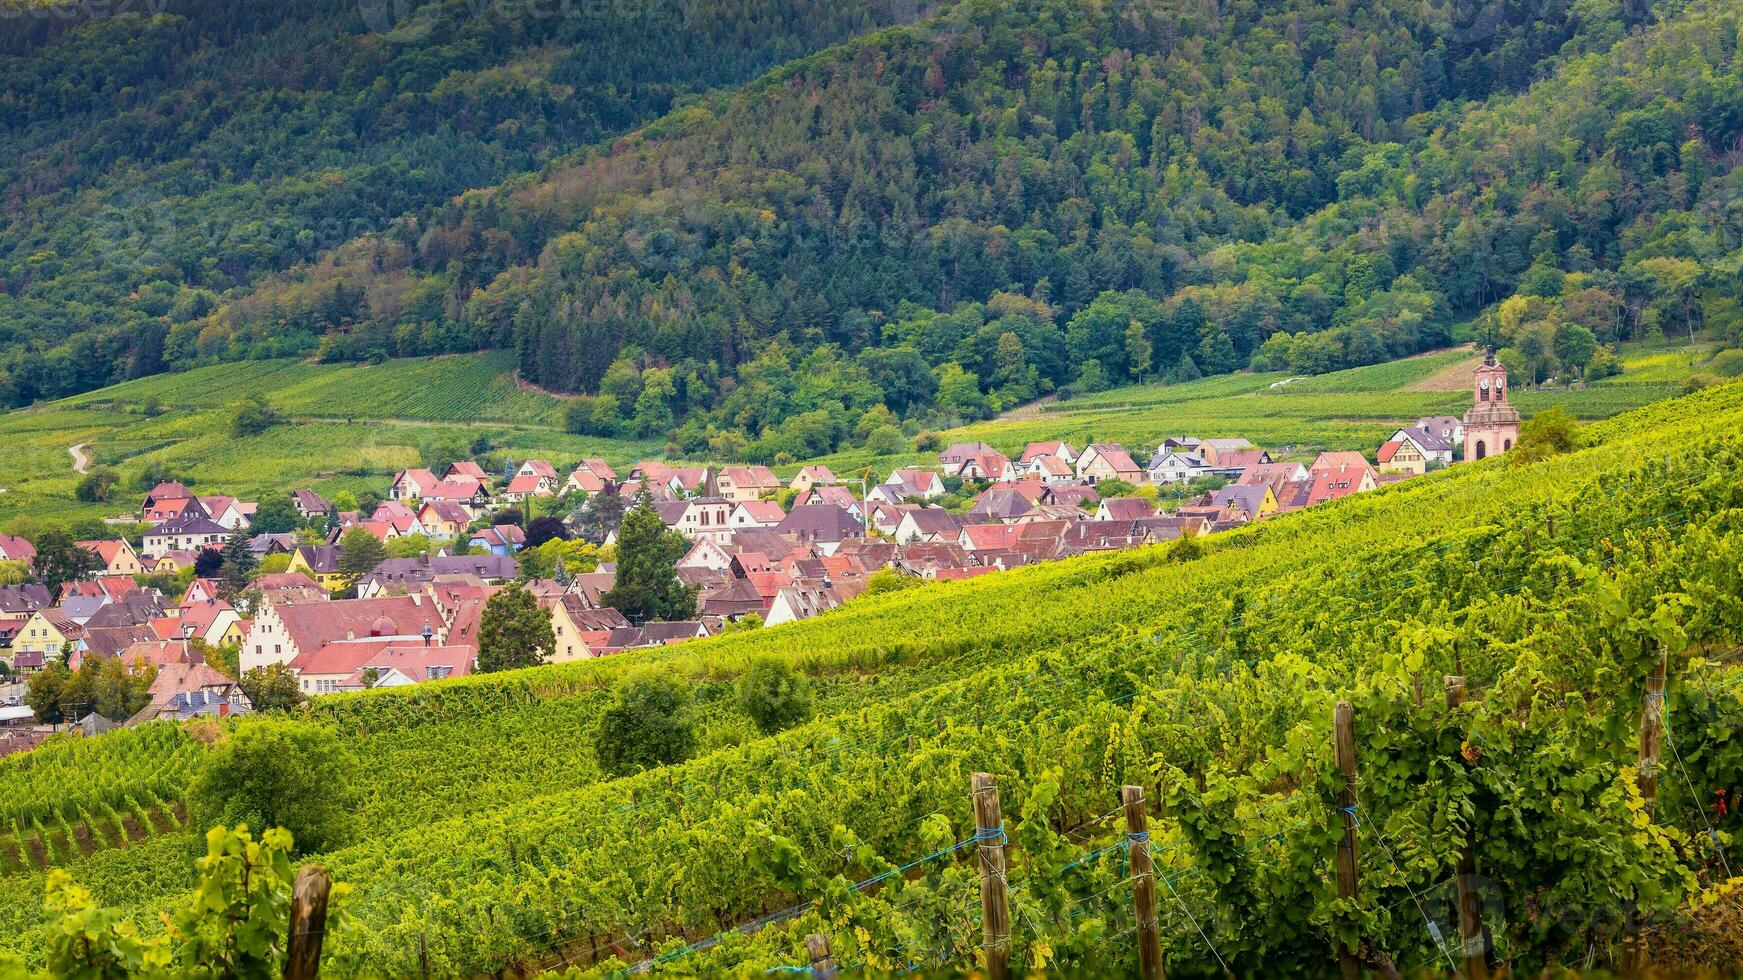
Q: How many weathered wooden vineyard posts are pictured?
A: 7